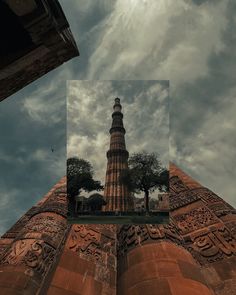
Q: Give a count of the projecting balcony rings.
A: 4